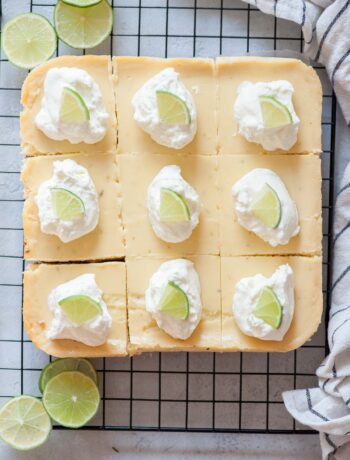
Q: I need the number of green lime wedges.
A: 9